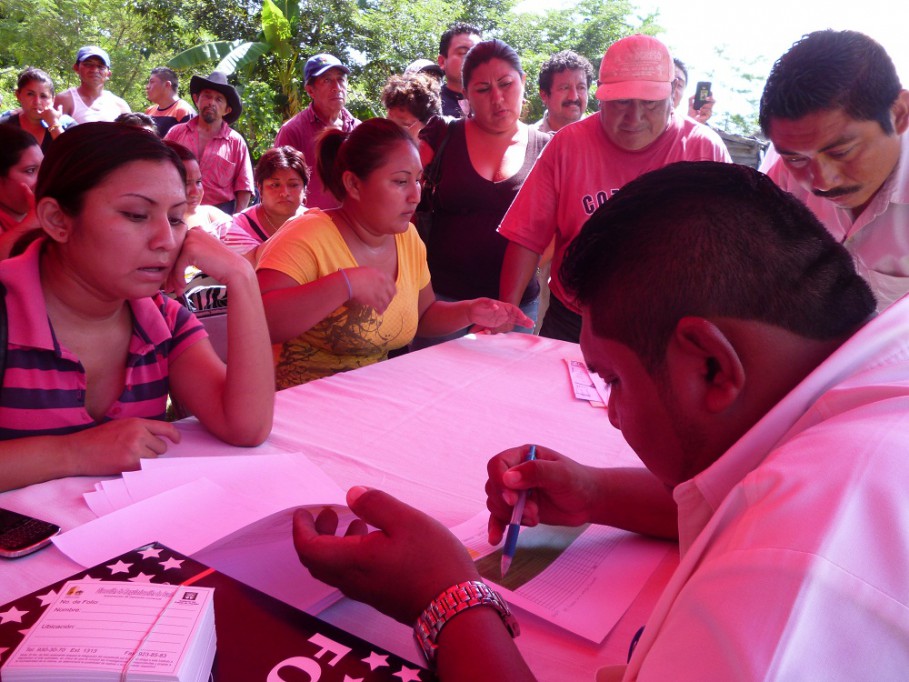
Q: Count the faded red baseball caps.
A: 1